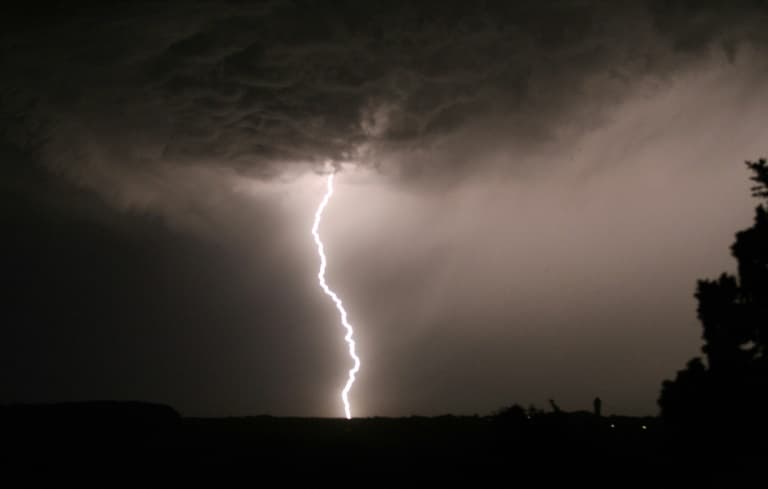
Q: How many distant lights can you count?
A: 2